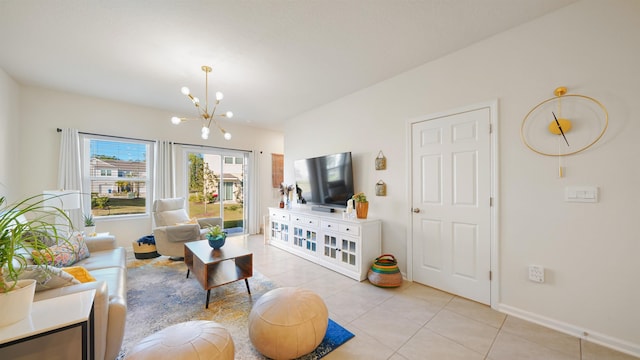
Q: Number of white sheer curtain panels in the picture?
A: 3